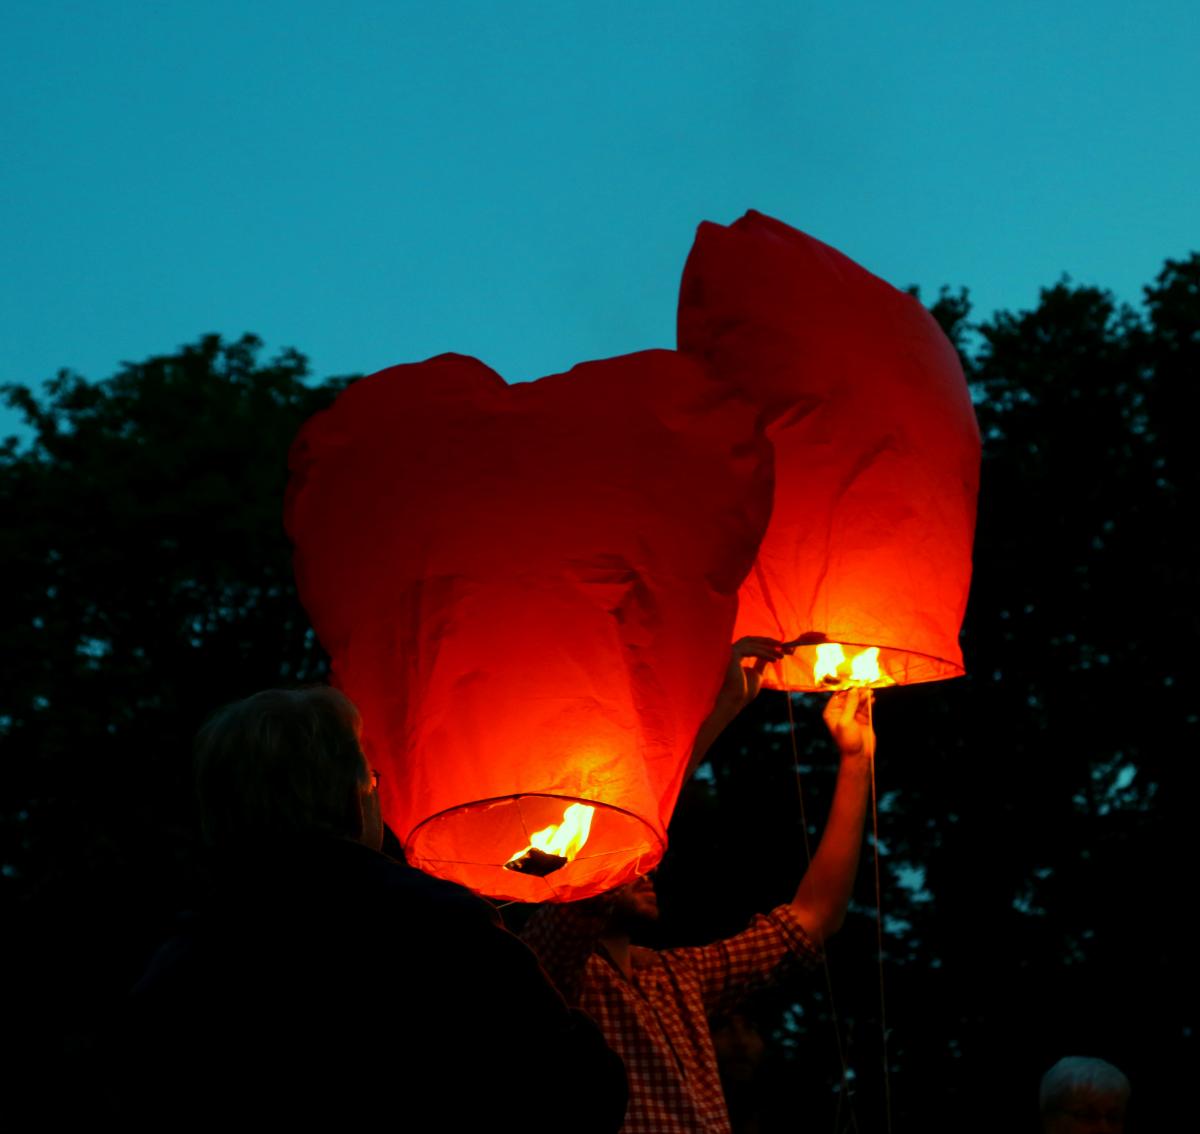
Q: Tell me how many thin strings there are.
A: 2